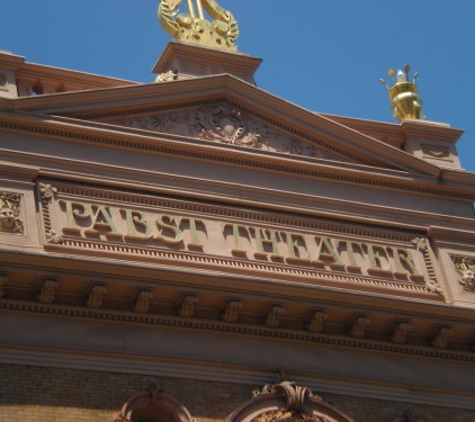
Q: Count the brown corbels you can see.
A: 11